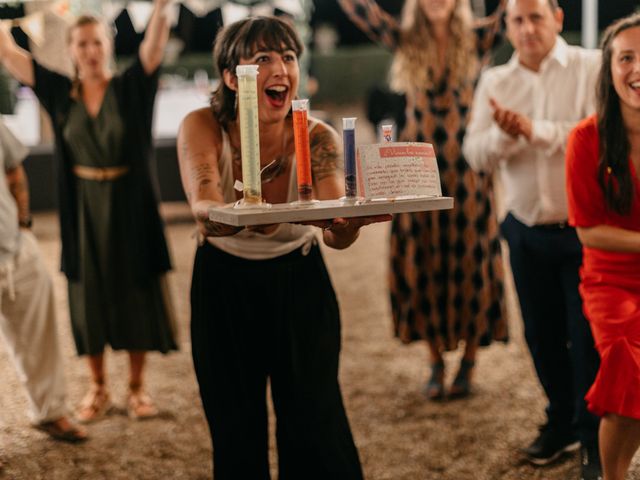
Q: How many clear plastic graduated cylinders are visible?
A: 4